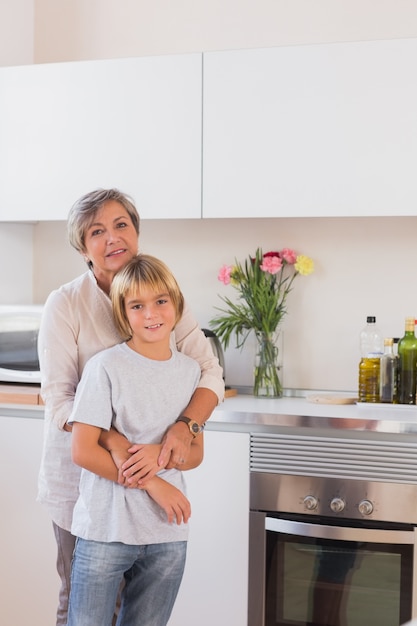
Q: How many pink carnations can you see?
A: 3